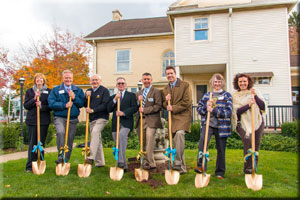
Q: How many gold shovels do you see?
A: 8